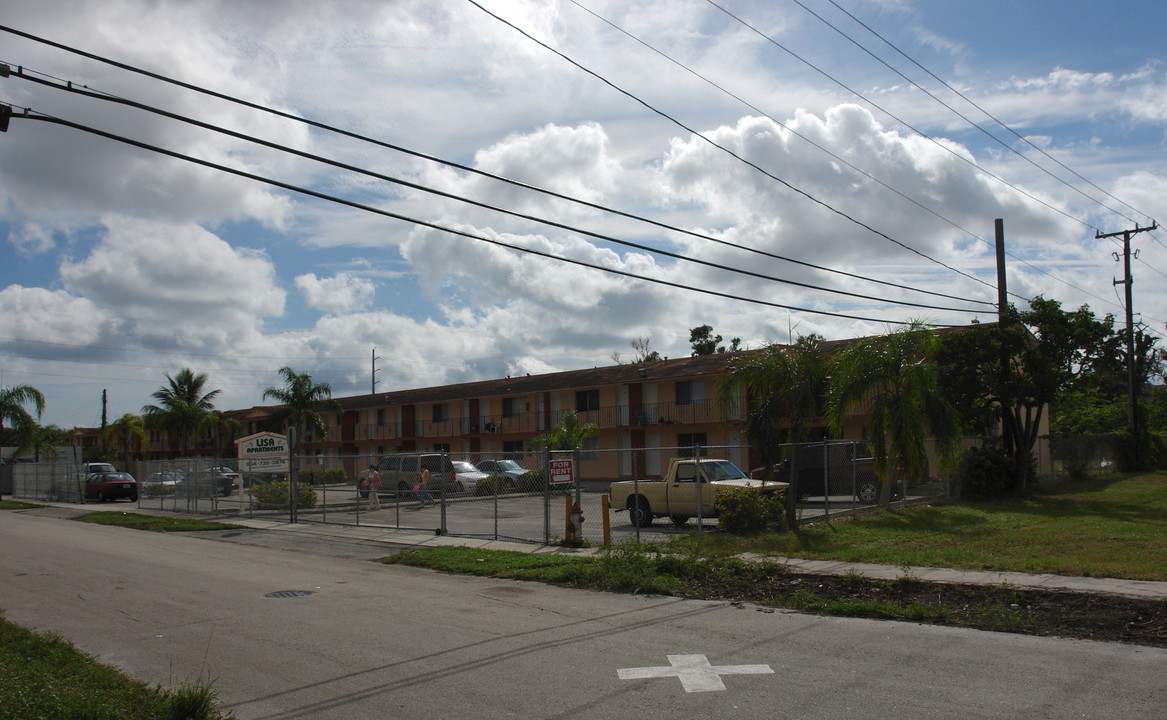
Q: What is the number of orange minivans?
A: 0